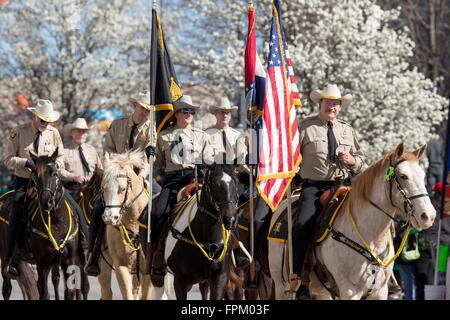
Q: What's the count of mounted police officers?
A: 6